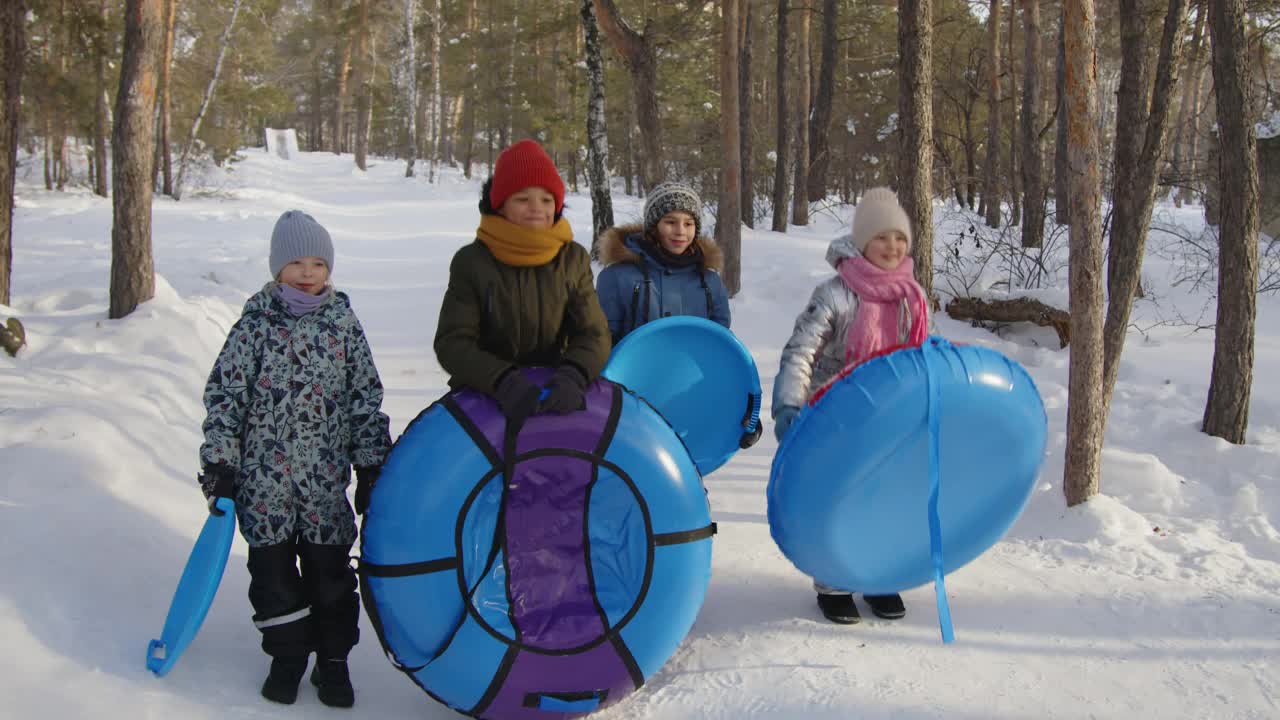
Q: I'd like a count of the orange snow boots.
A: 0